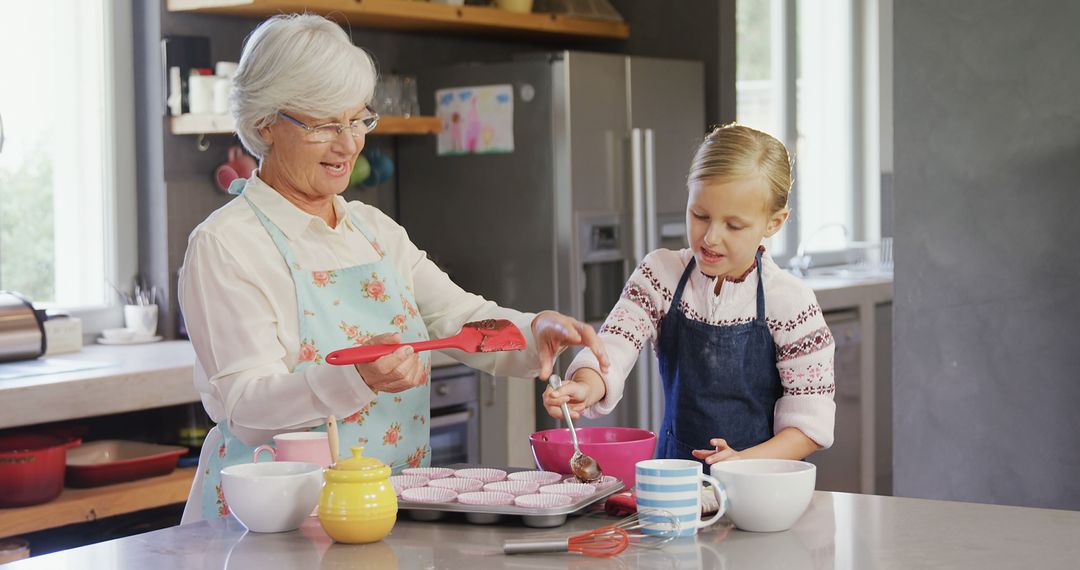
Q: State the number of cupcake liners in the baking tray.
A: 12